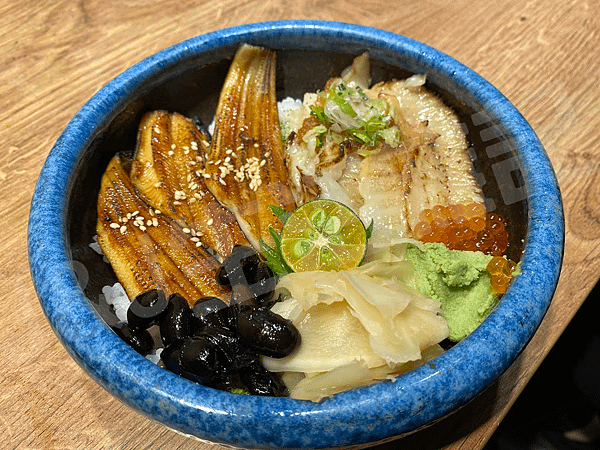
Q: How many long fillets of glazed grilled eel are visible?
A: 3